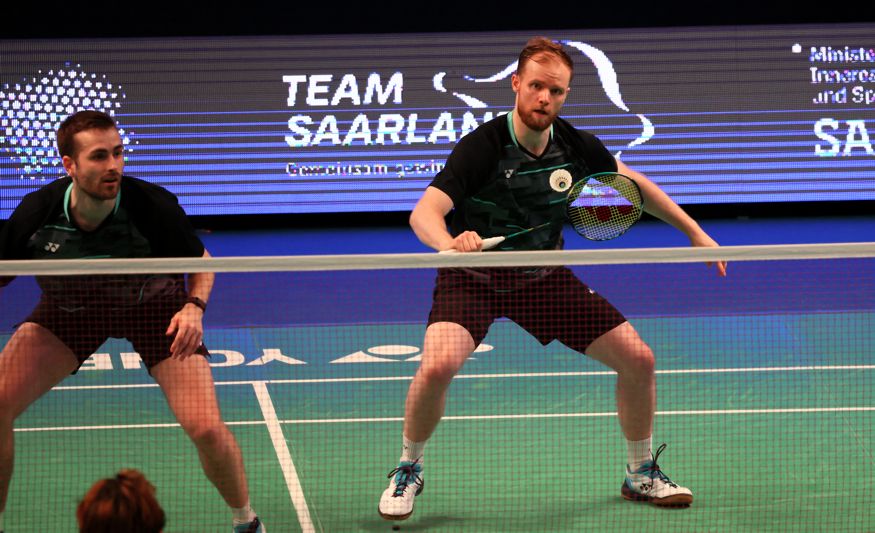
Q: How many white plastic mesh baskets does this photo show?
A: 0